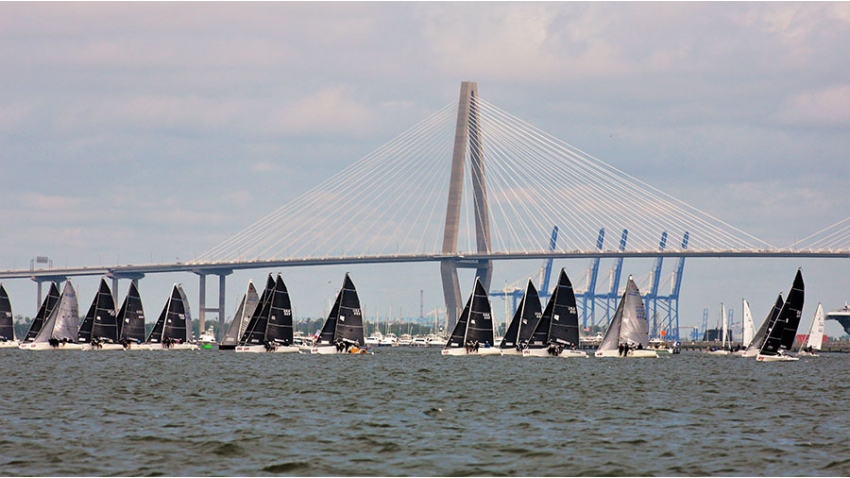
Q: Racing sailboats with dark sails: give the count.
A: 13